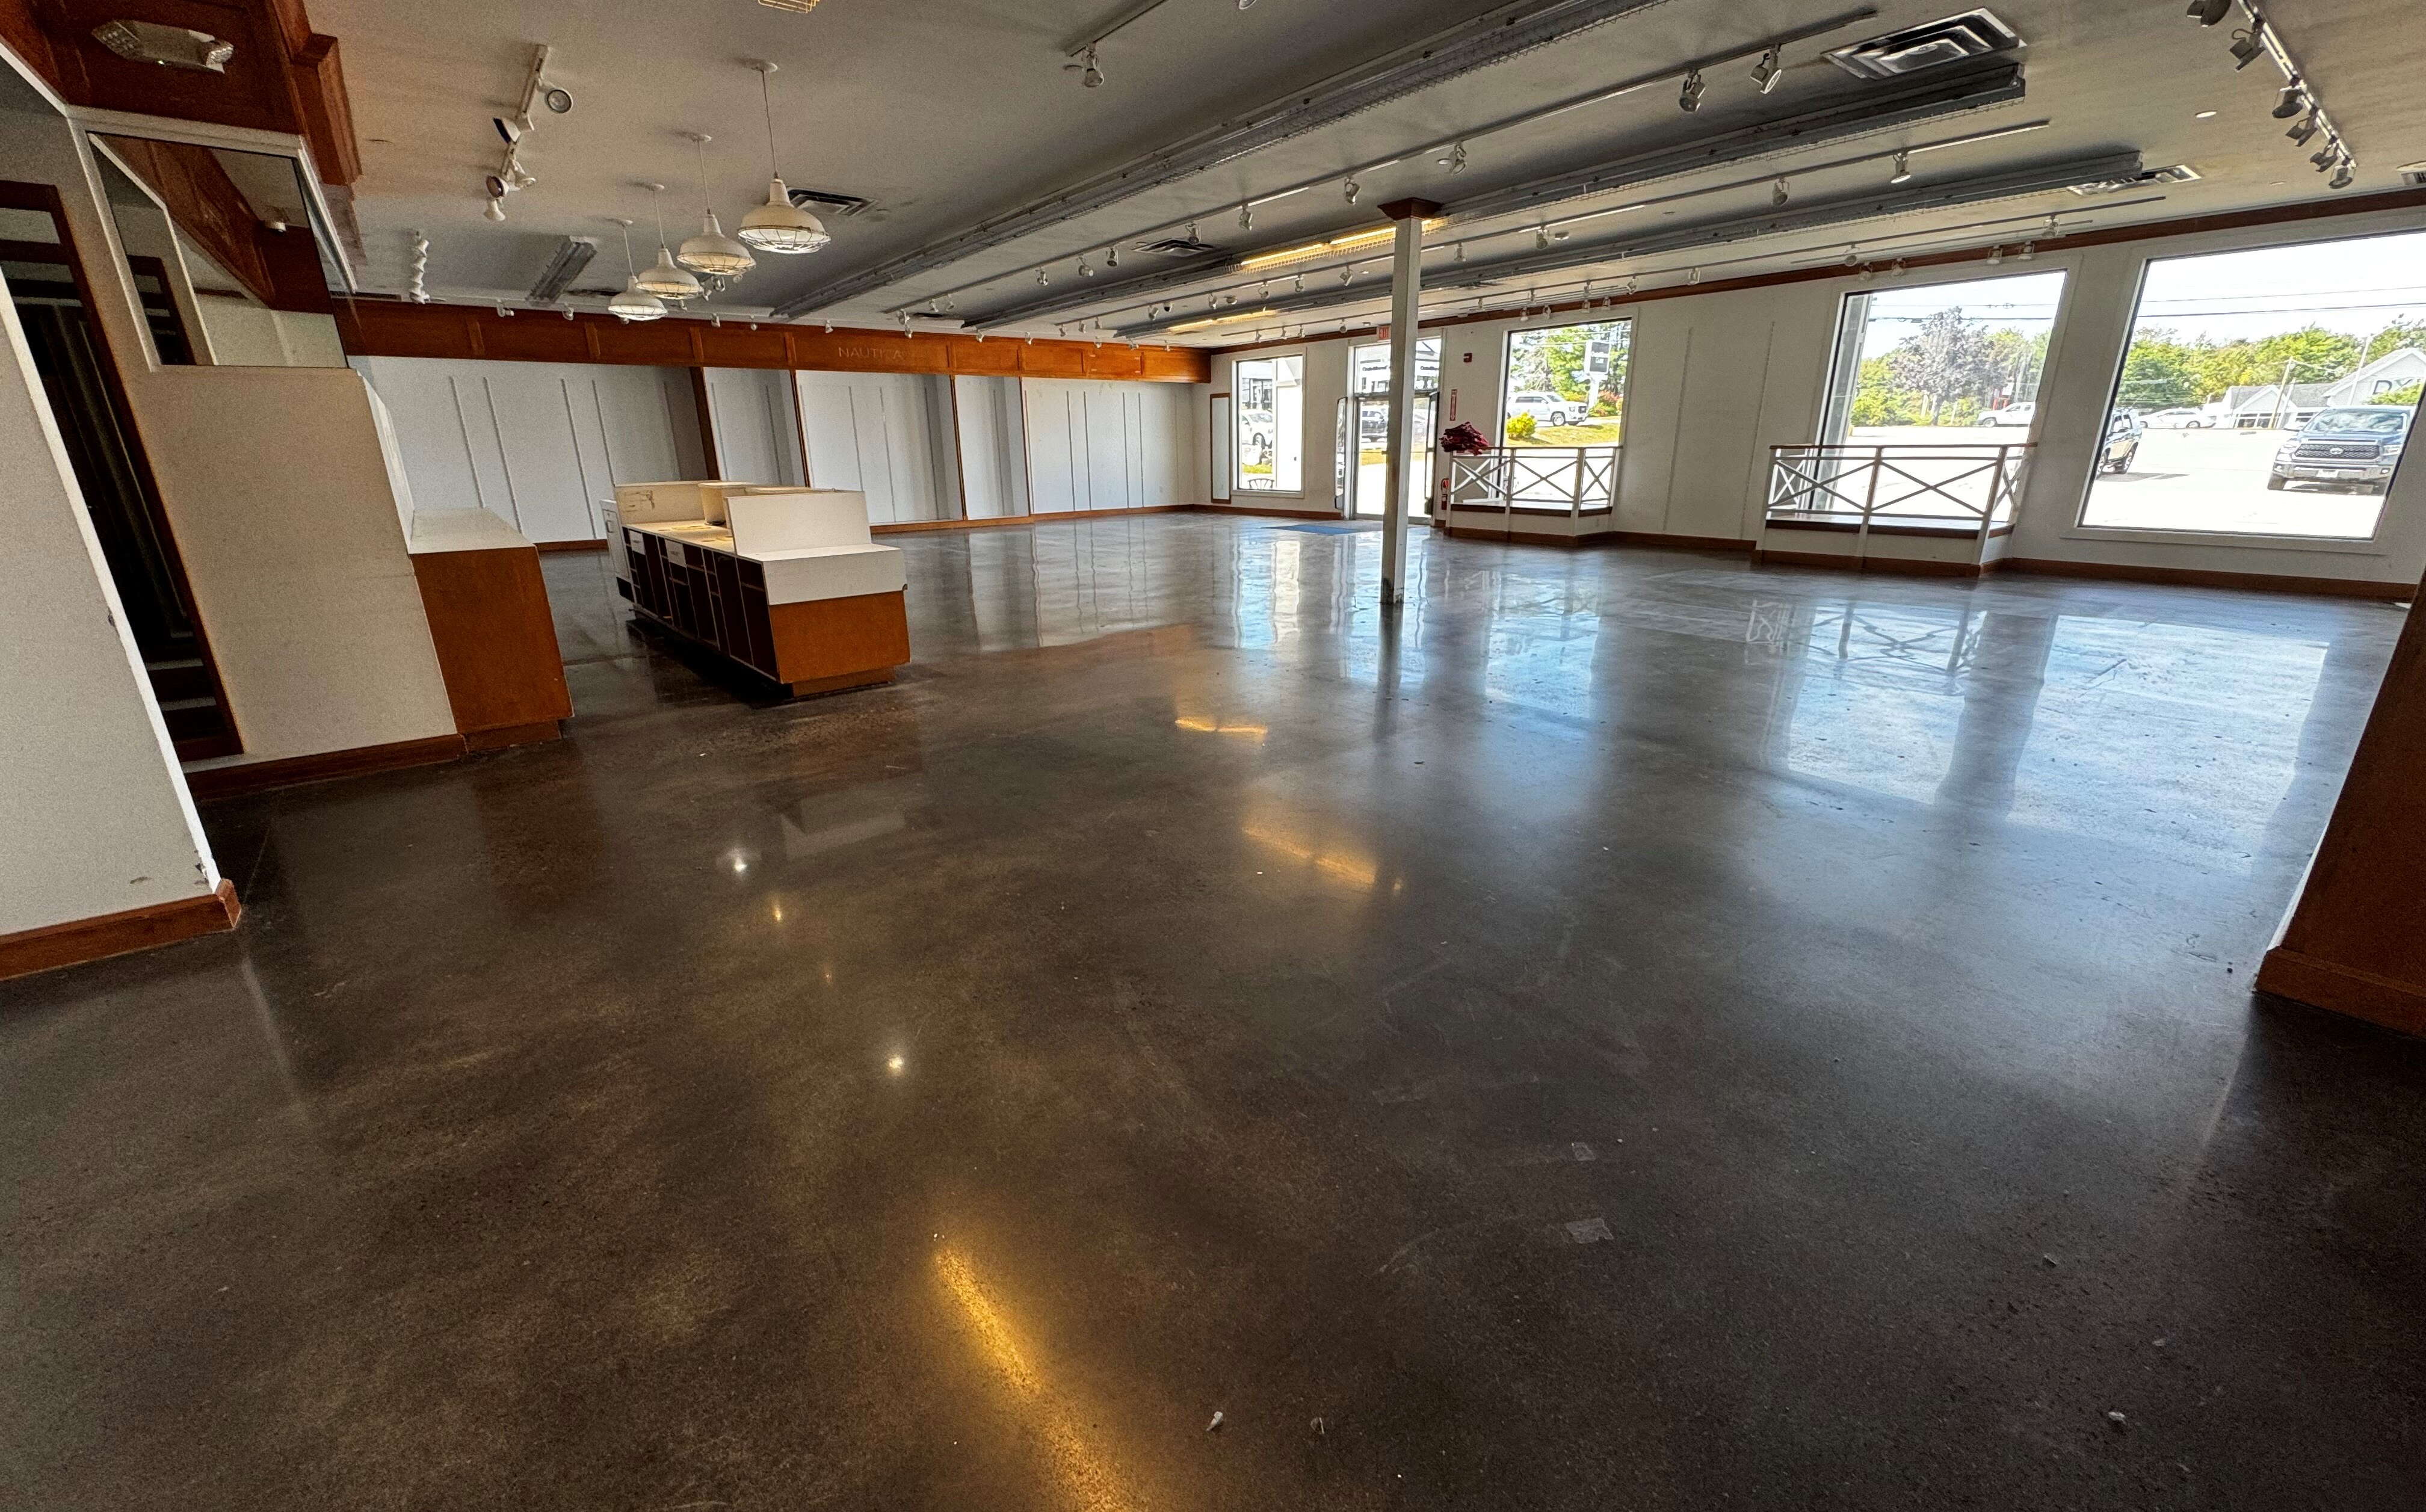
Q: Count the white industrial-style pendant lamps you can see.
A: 4